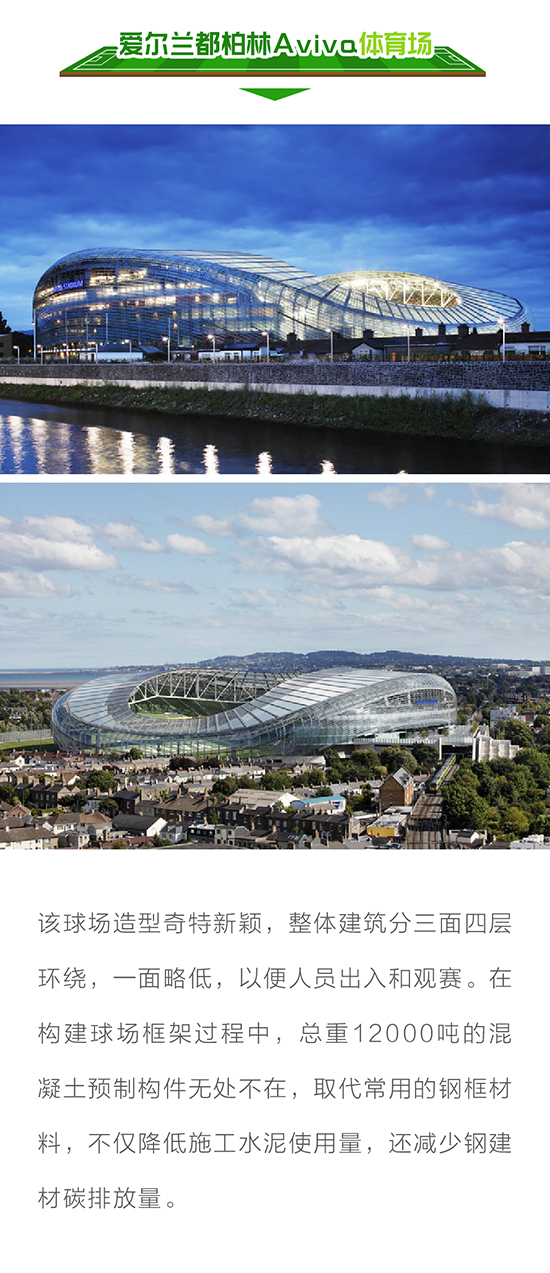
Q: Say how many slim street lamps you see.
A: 11